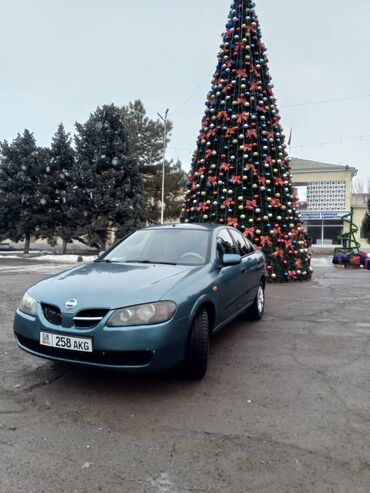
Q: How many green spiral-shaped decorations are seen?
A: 1